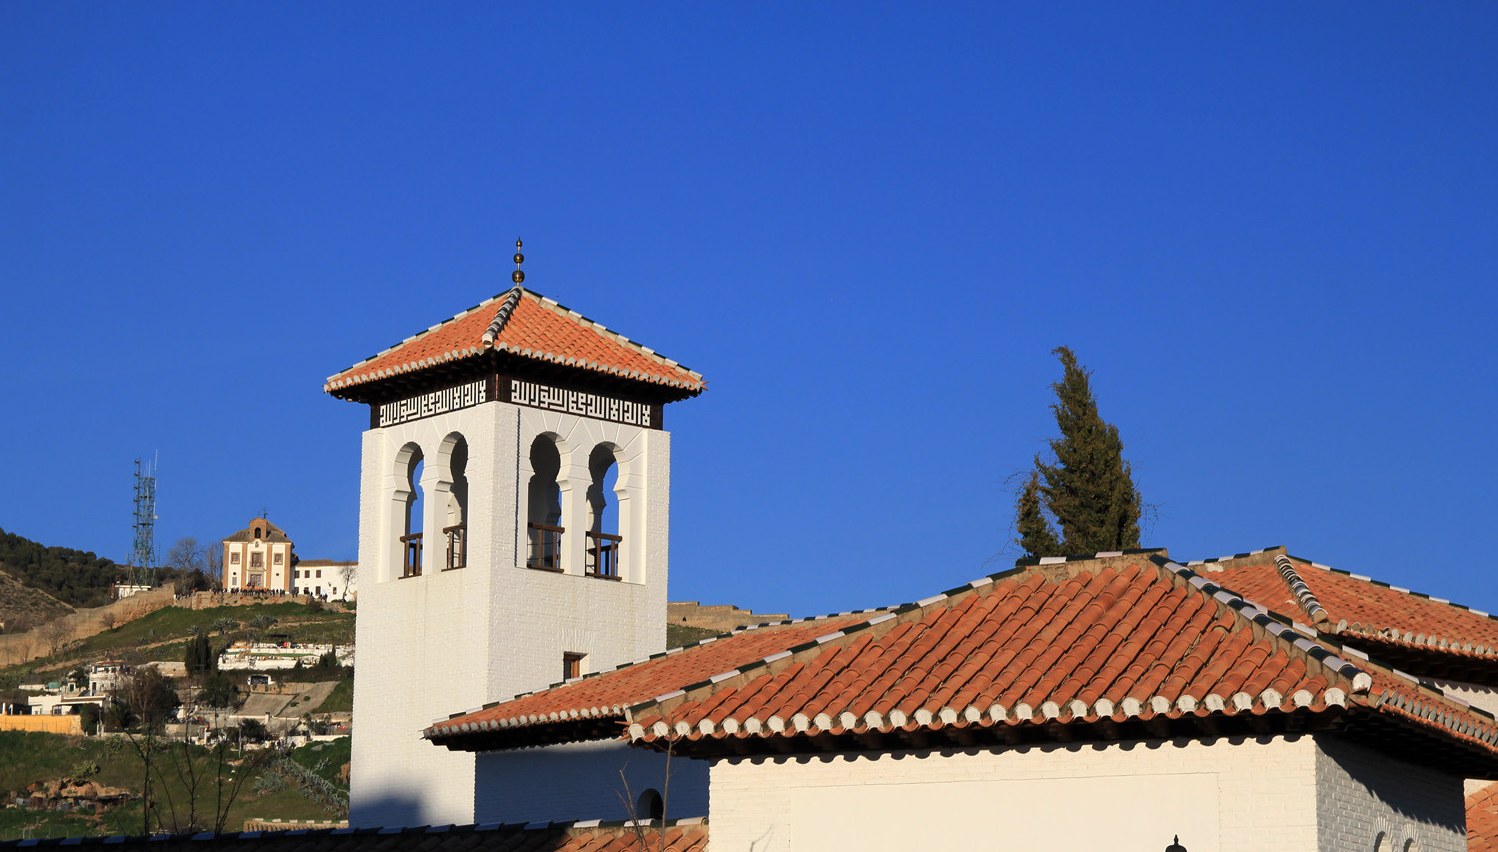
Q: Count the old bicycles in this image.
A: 0